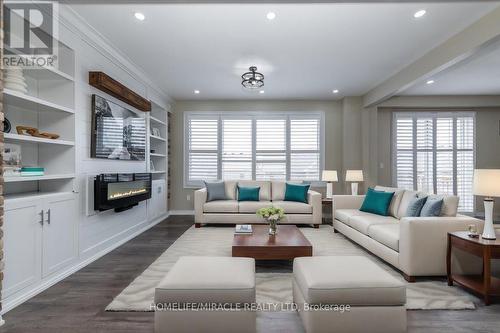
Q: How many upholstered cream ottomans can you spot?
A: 2